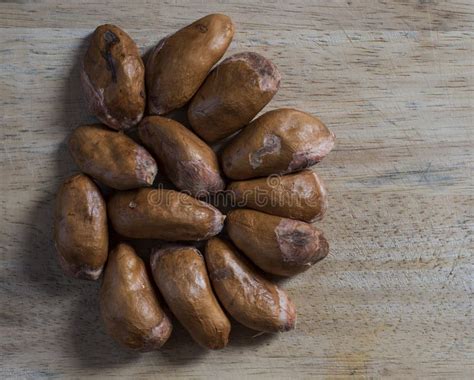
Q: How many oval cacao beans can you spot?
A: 13